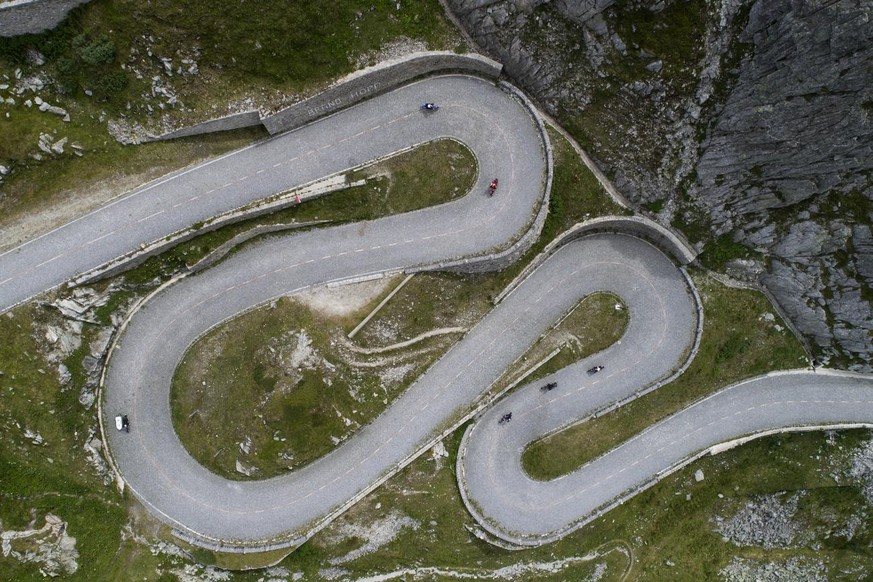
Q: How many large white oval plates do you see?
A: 0